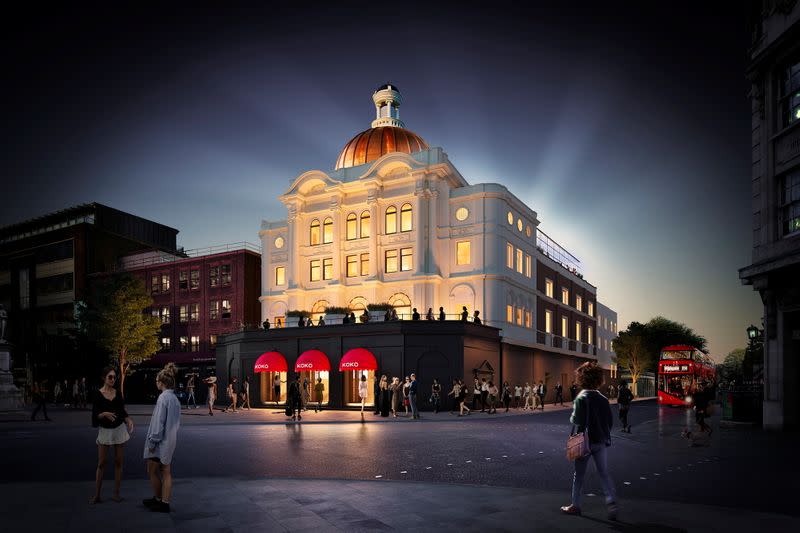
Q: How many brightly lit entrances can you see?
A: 3